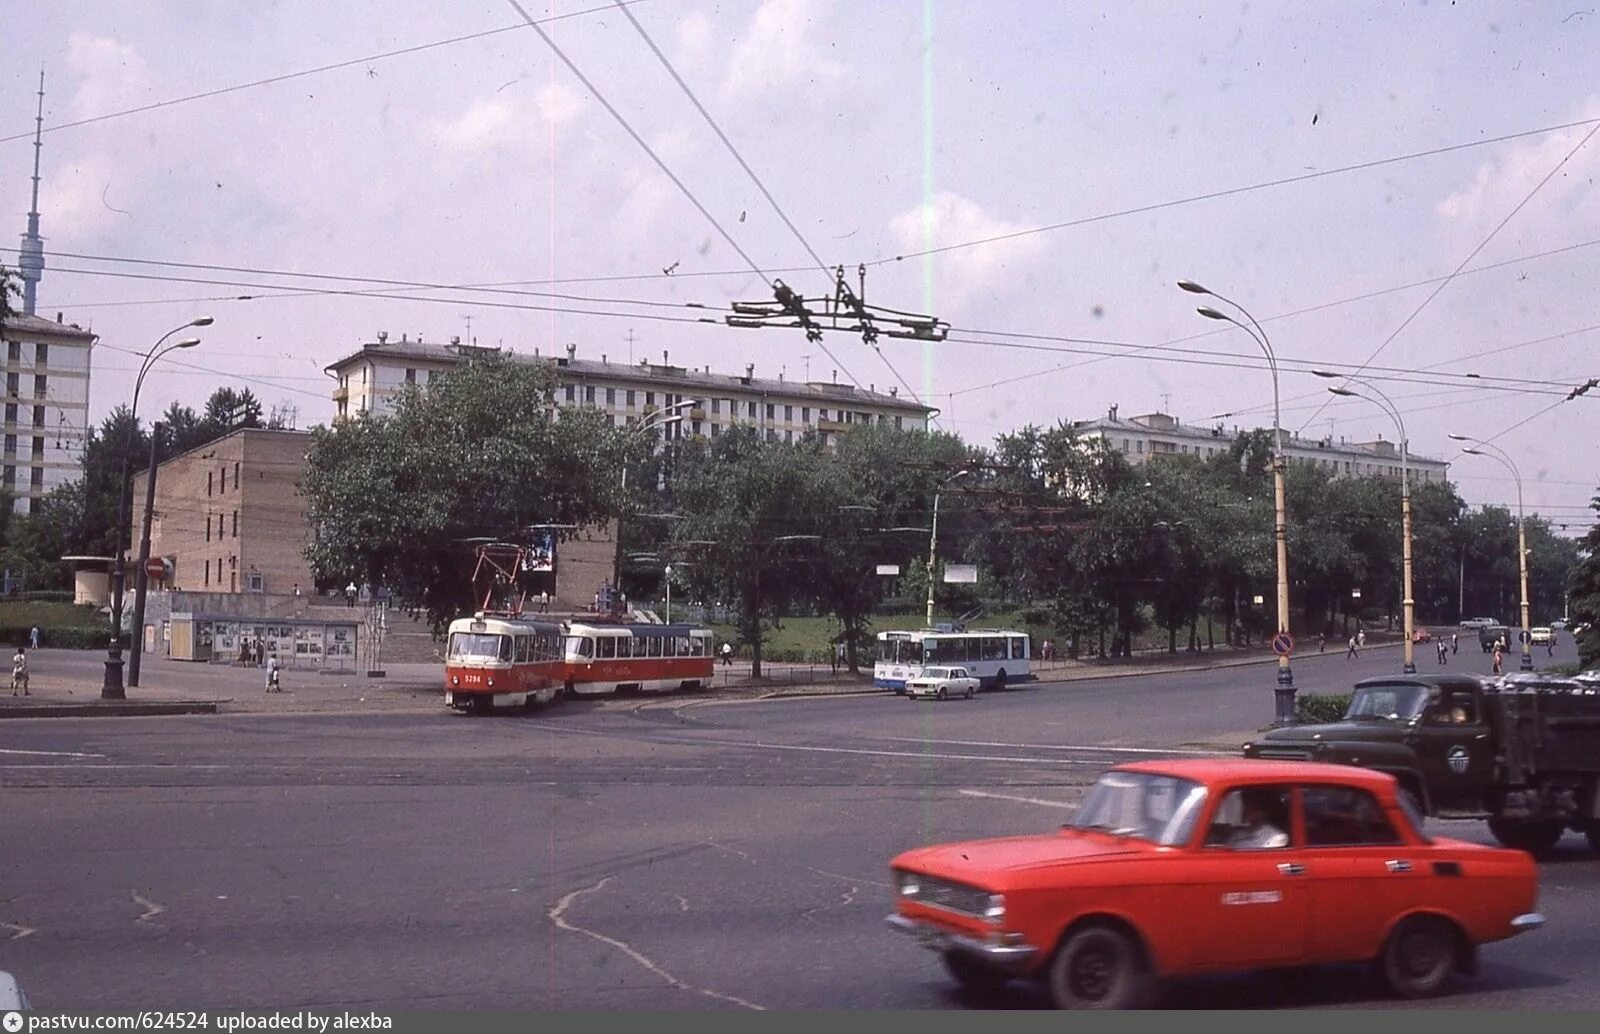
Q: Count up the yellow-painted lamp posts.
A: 3